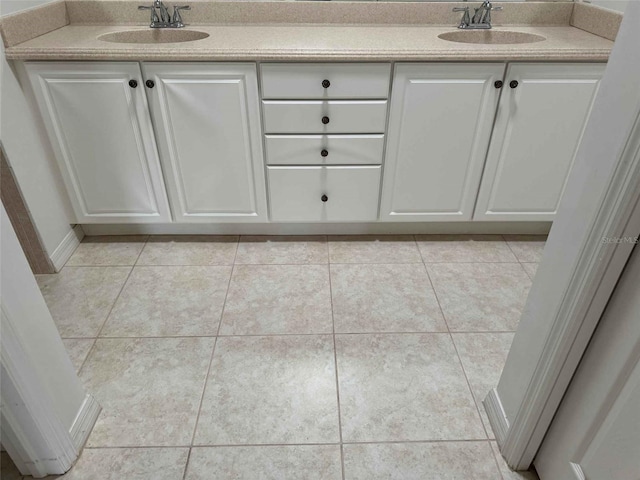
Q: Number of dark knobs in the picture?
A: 8